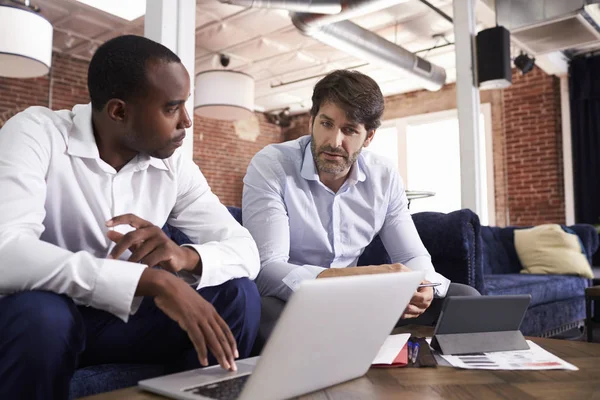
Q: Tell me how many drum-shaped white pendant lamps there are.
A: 2